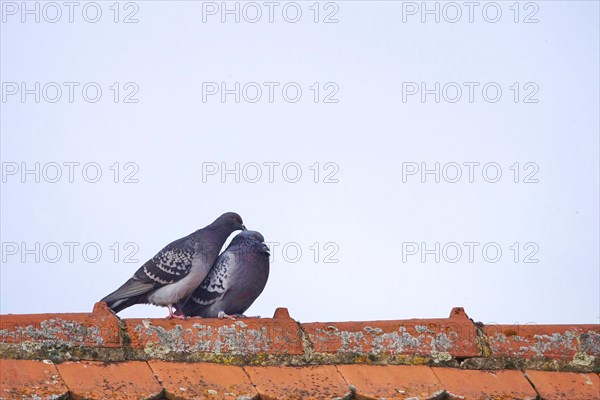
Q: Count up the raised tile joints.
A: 3